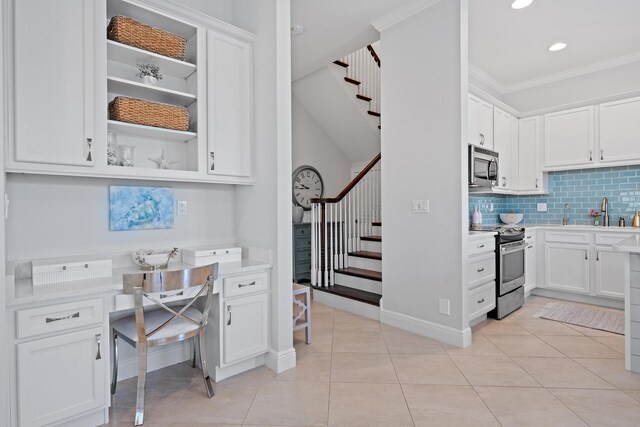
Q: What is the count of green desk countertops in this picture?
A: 0